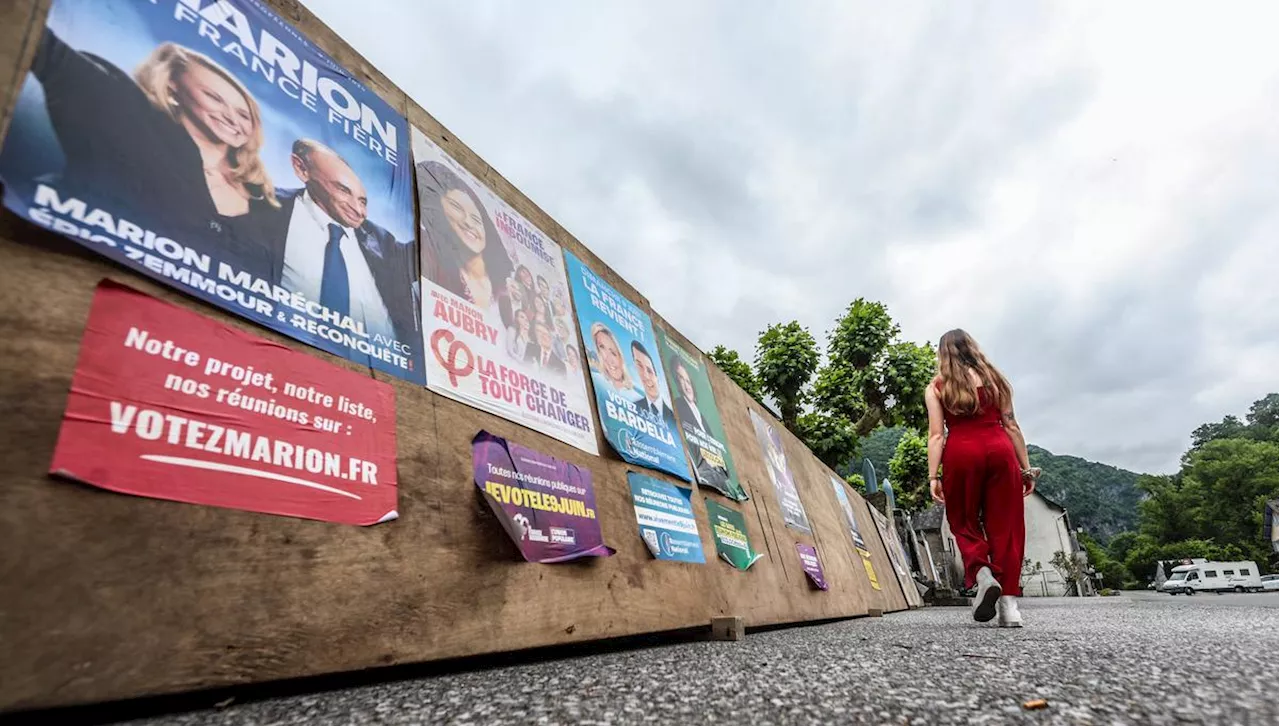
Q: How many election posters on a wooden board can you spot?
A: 12